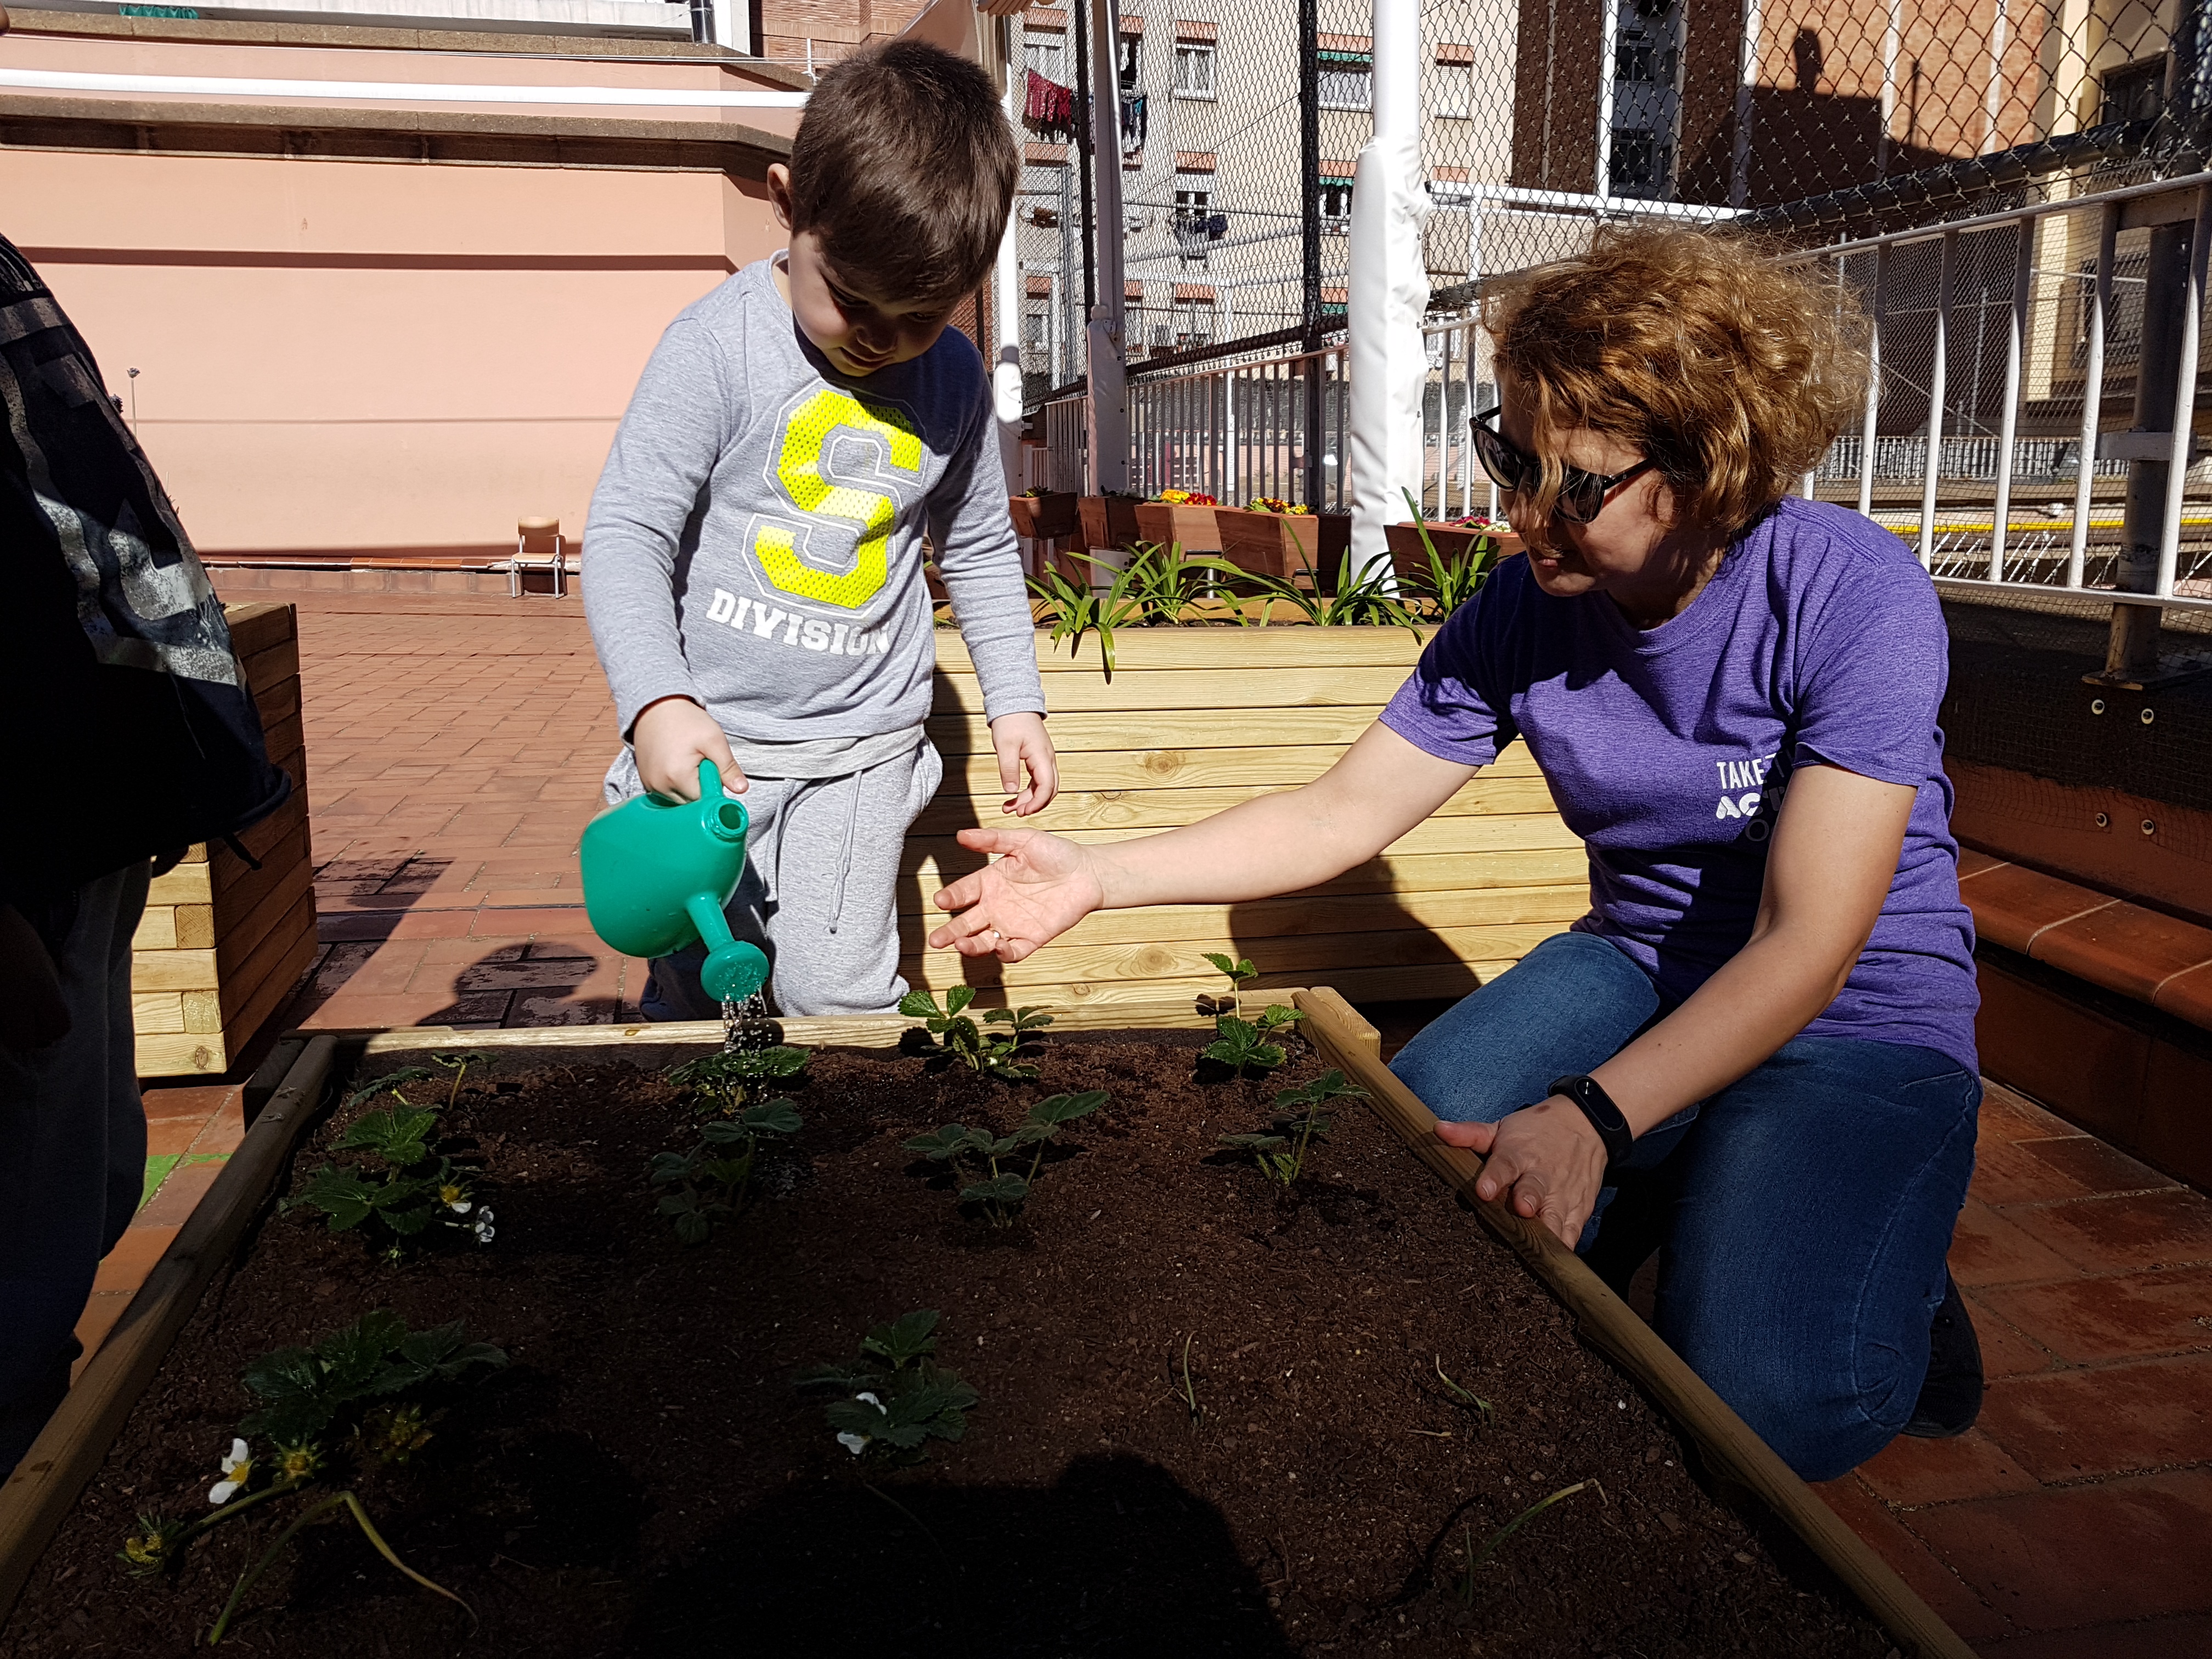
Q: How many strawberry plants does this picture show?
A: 10